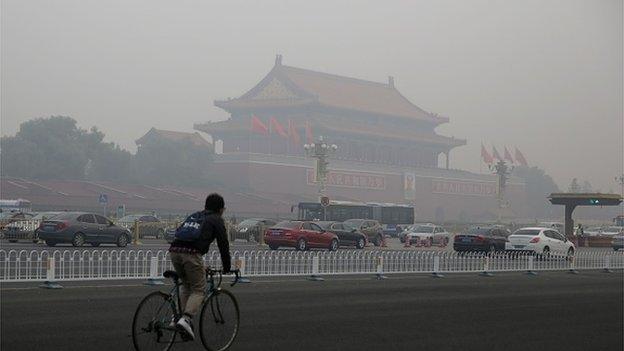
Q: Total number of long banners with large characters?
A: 2